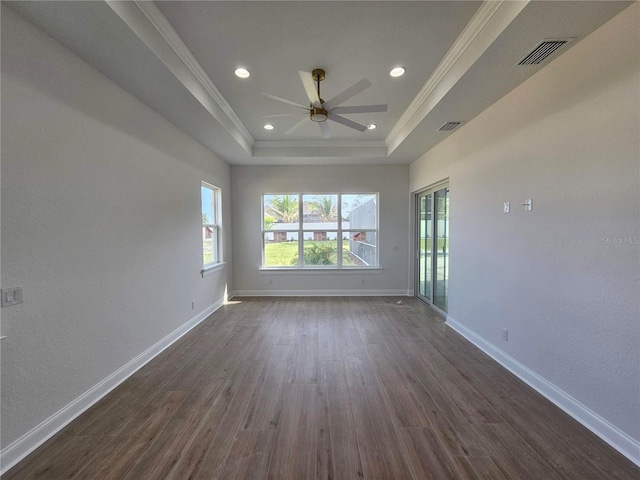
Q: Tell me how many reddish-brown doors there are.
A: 0